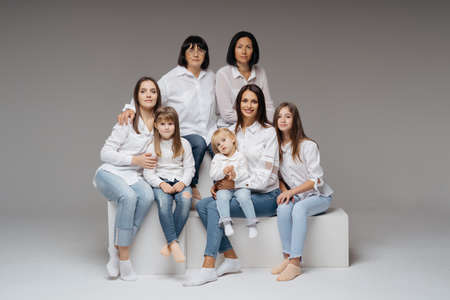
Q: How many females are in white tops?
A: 7